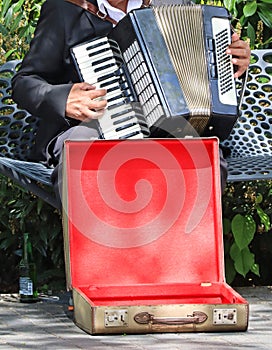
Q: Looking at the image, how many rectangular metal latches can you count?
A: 2